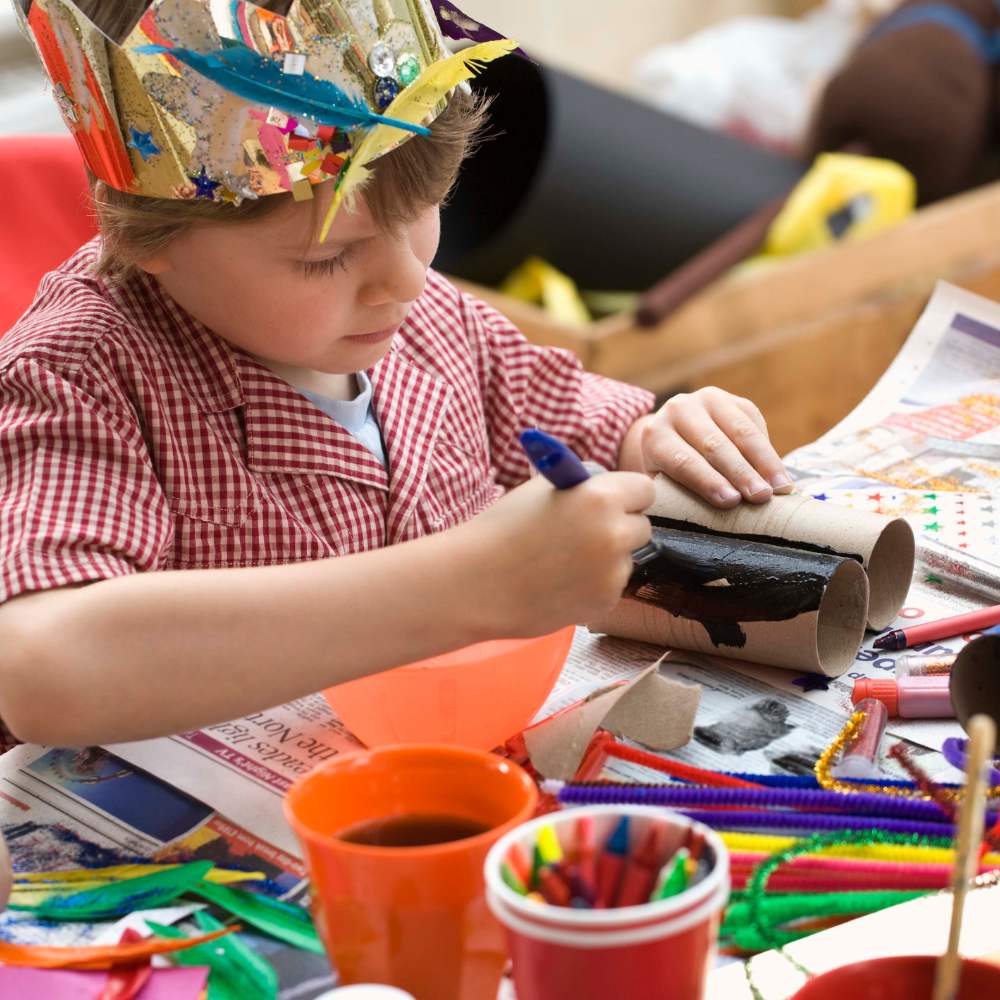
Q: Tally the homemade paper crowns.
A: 1